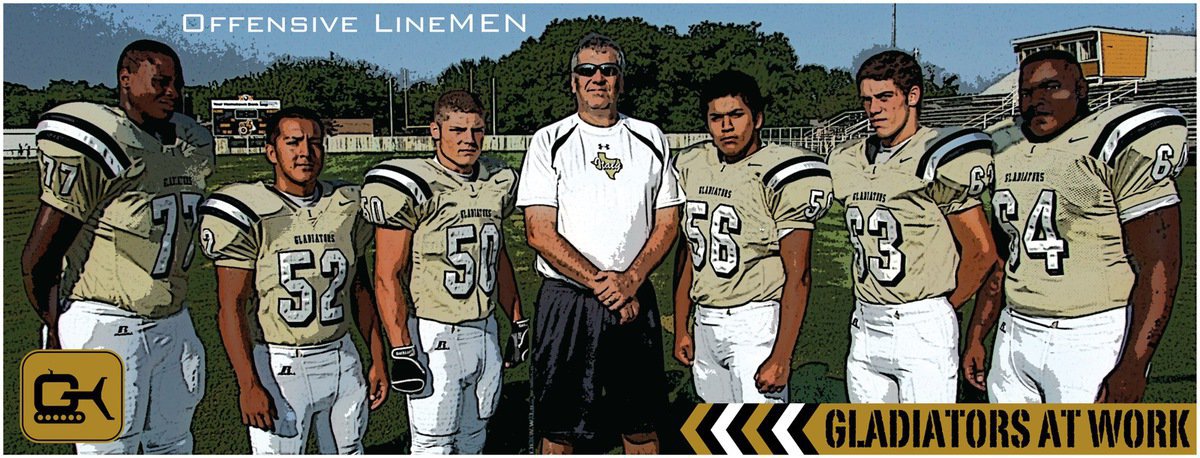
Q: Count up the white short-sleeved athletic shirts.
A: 1